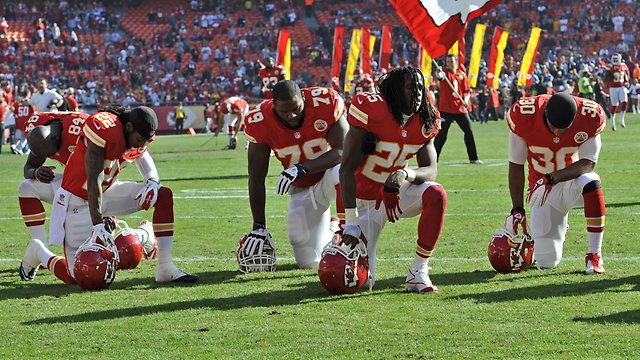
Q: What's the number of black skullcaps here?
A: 2